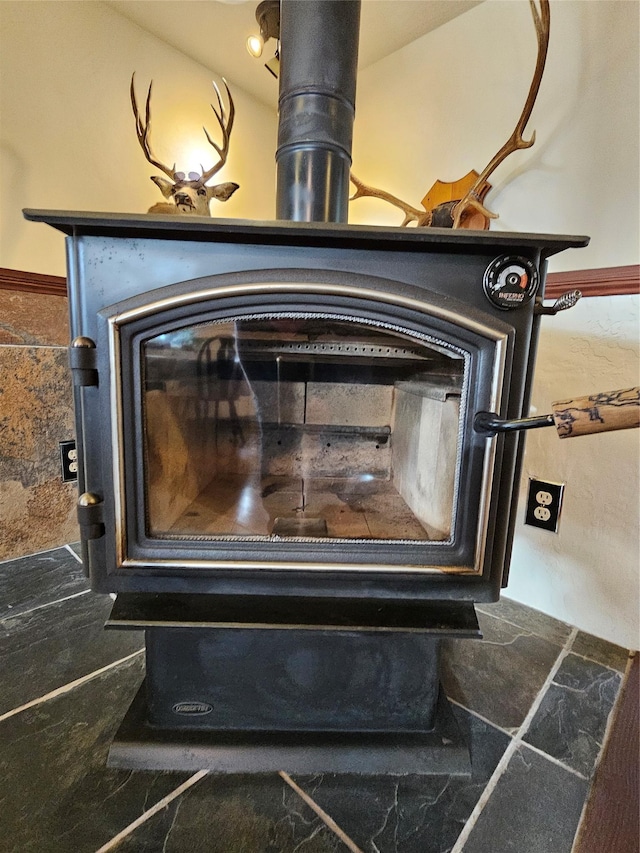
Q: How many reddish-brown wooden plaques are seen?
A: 1